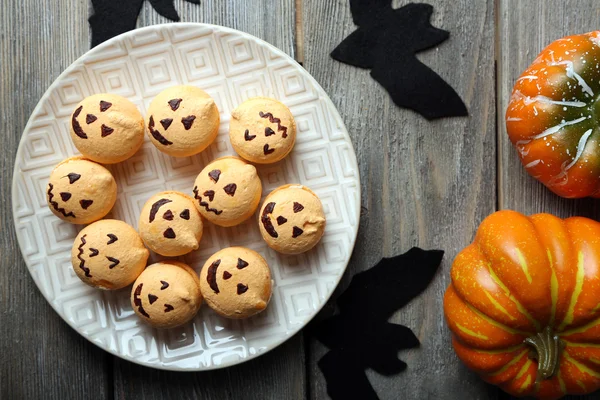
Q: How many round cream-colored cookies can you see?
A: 10